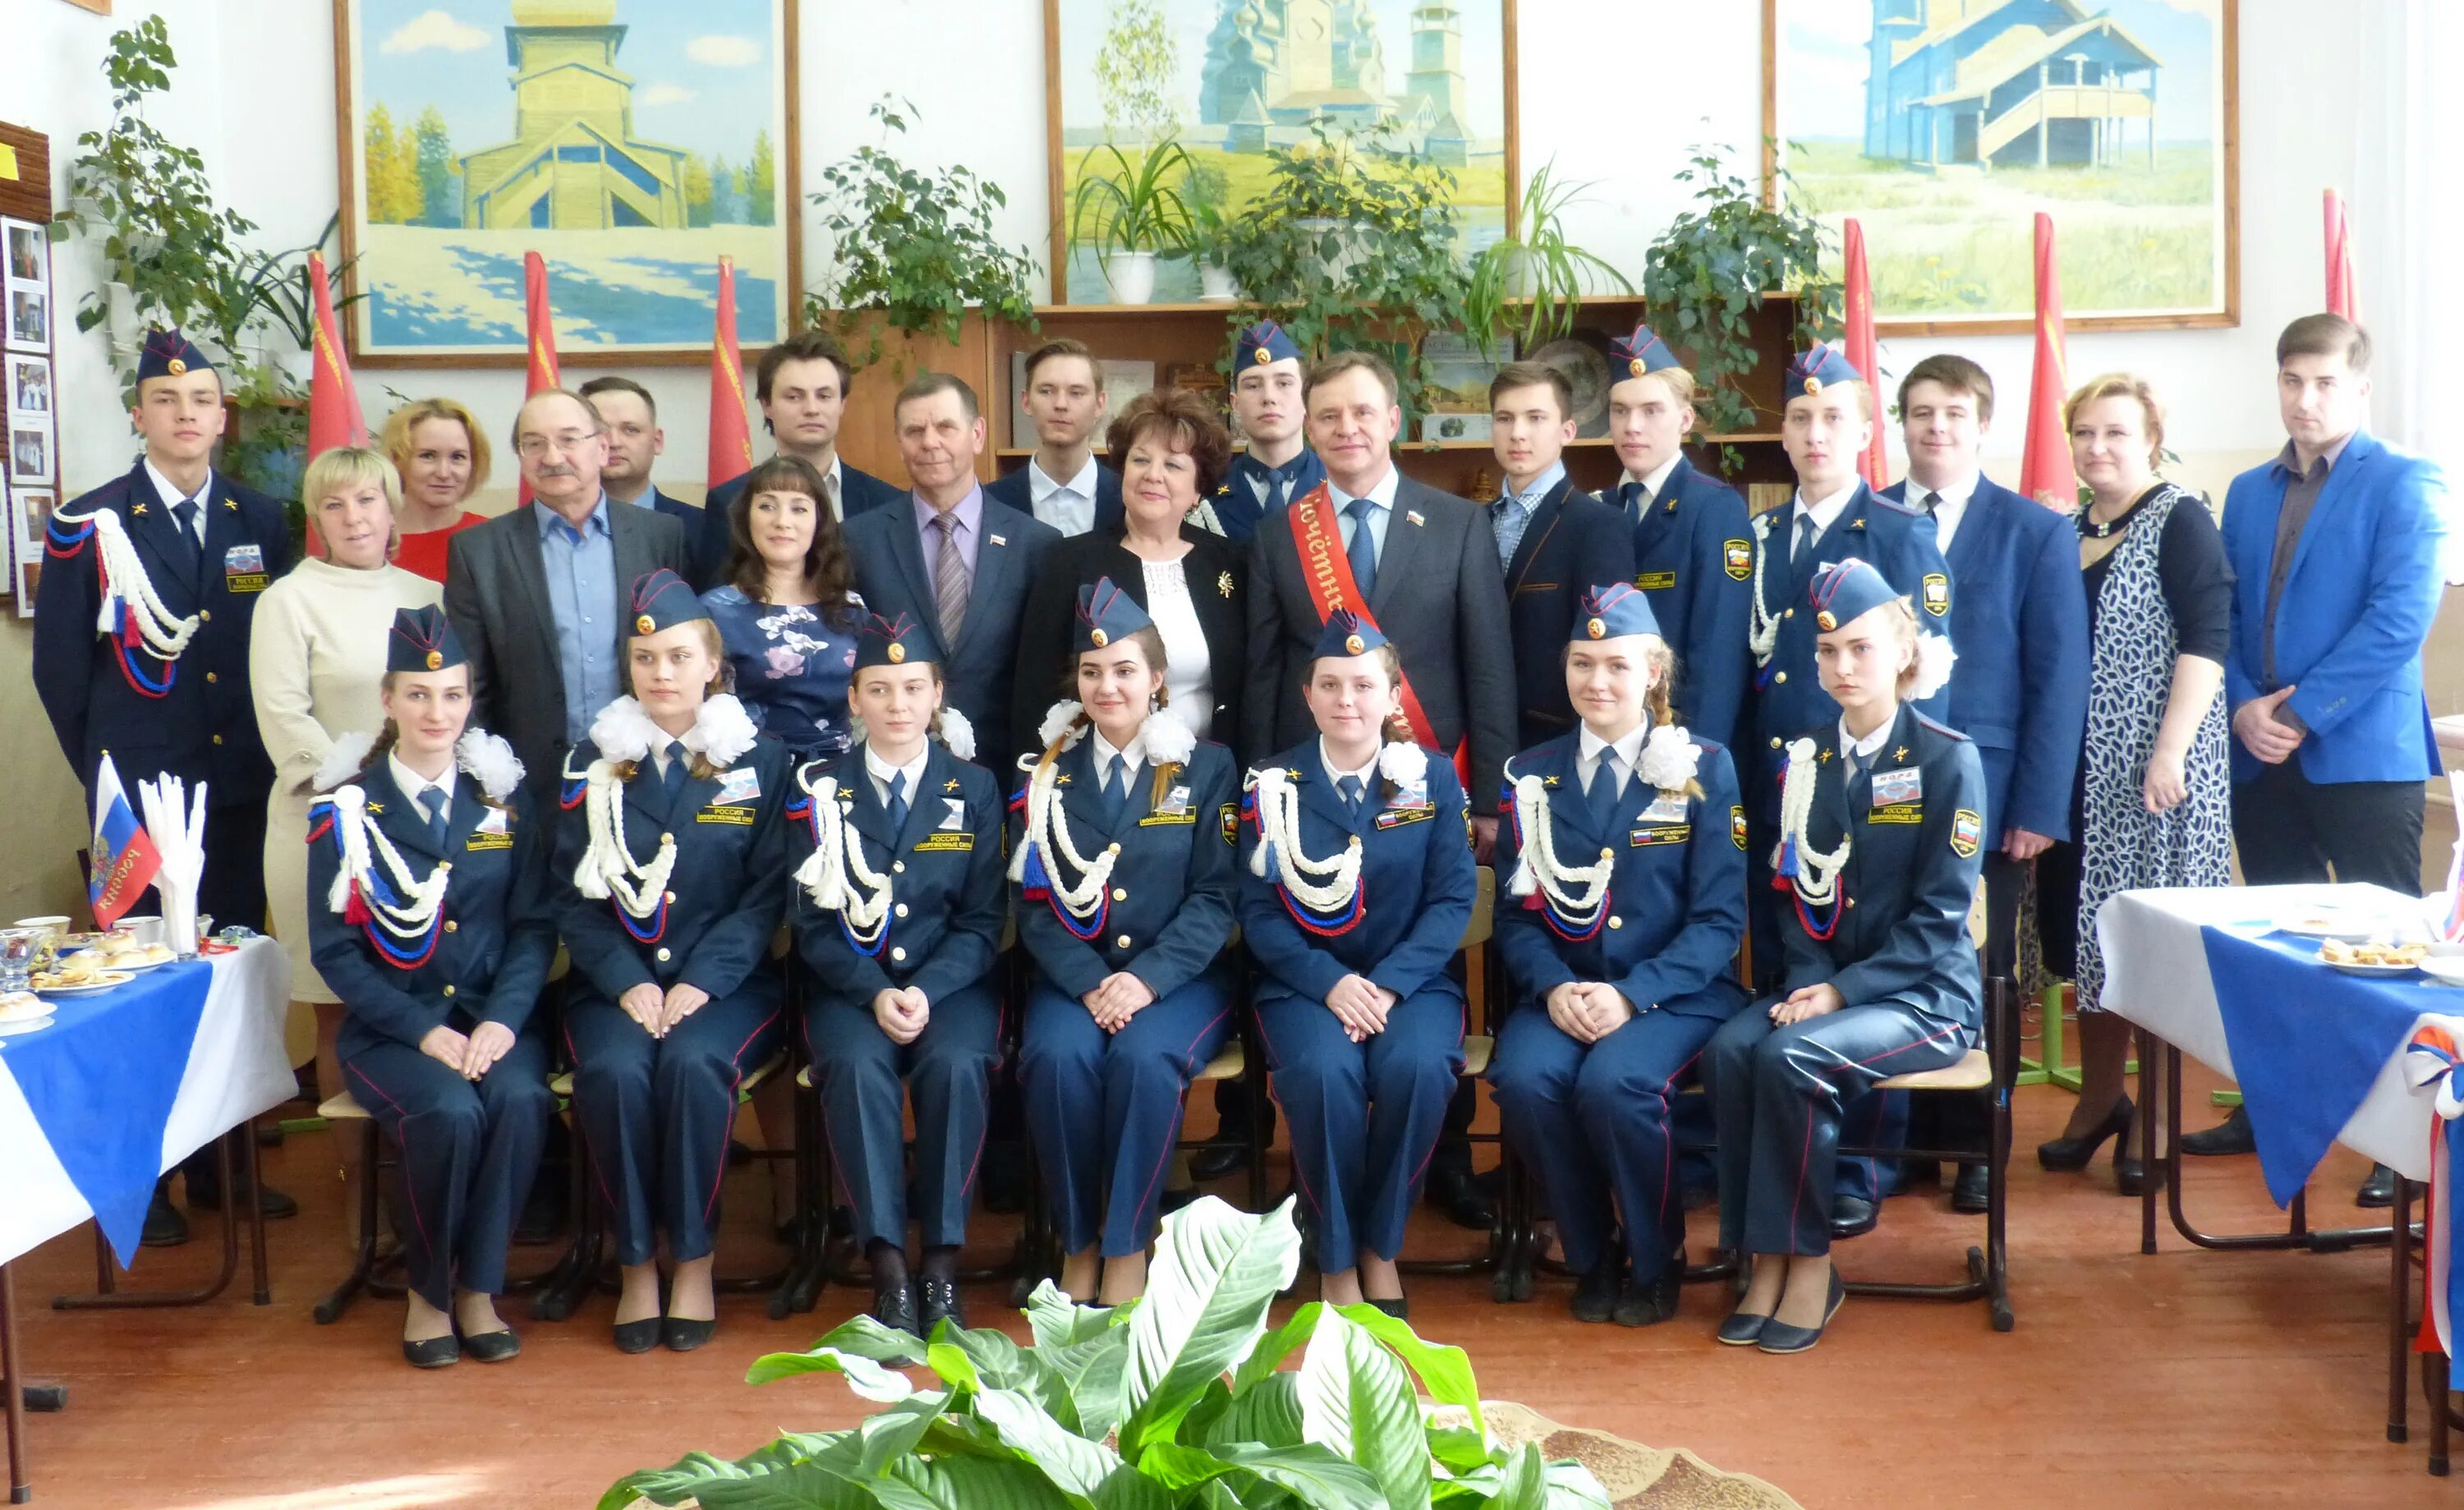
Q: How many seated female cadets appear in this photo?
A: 7